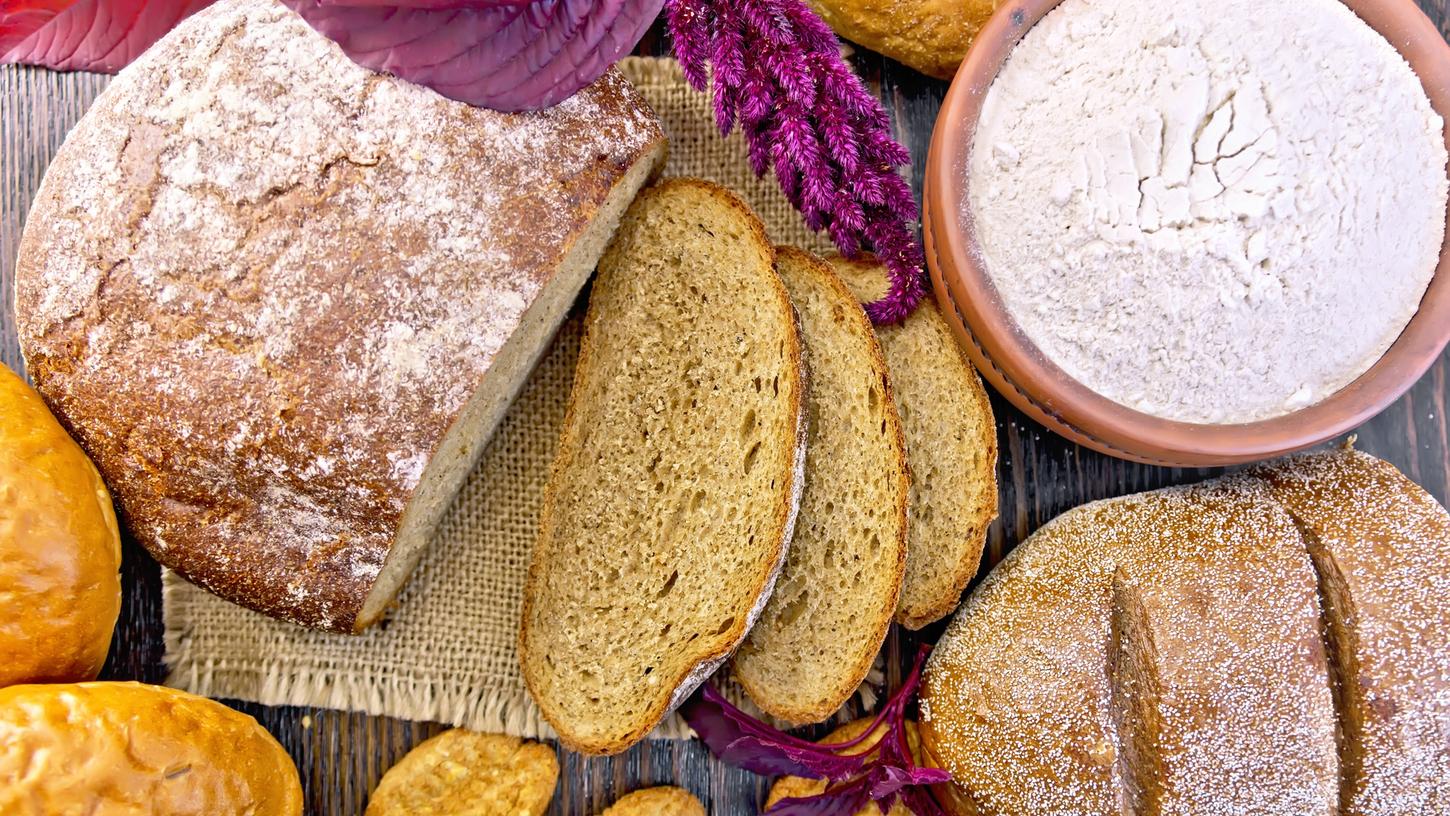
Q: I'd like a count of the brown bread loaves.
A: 2